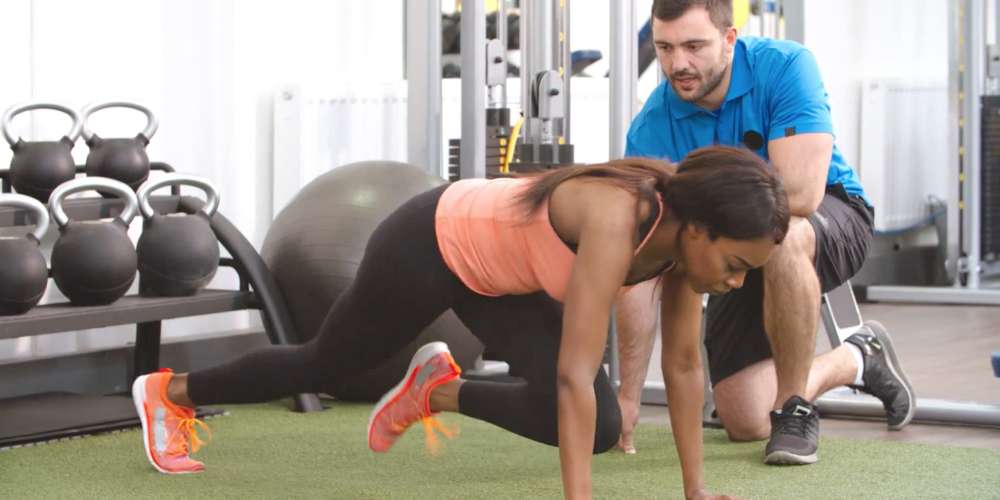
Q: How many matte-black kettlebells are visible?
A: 5